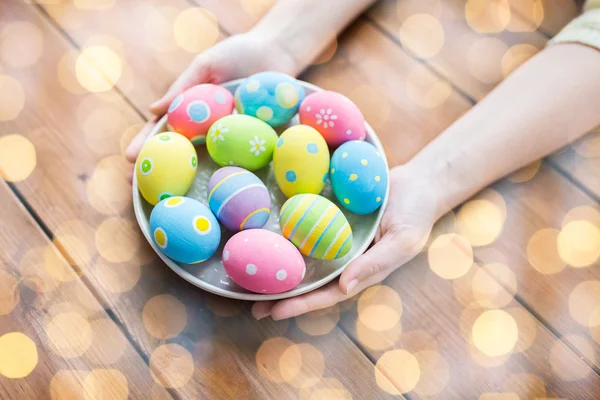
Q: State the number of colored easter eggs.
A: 11